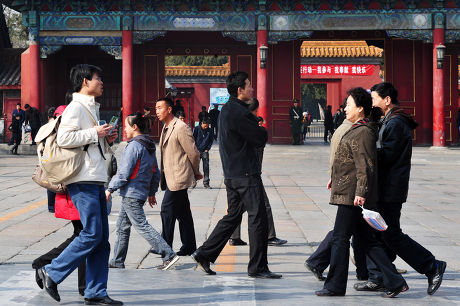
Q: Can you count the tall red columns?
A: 4